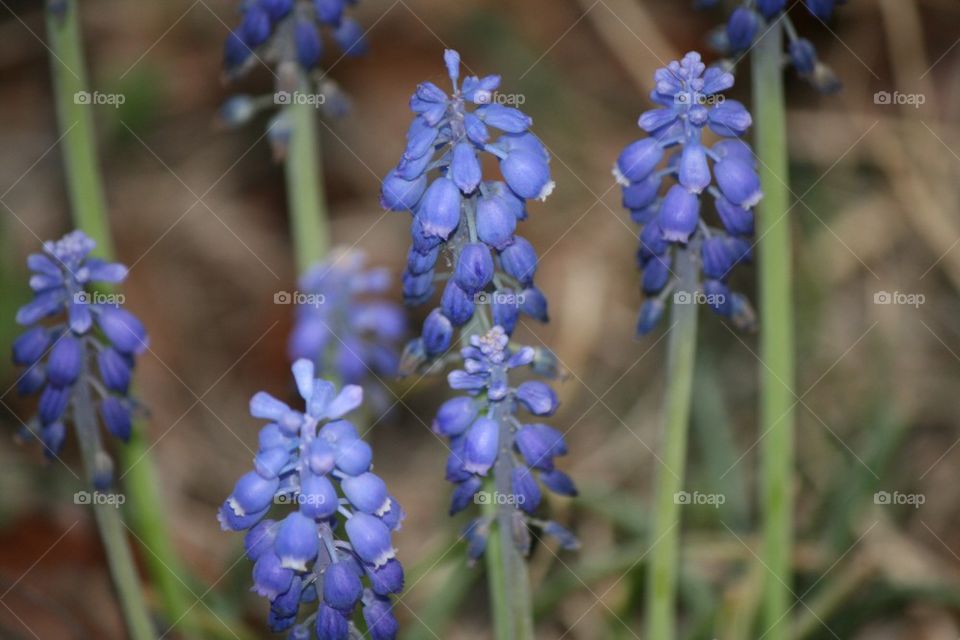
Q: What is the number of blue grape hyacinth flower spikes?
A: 8